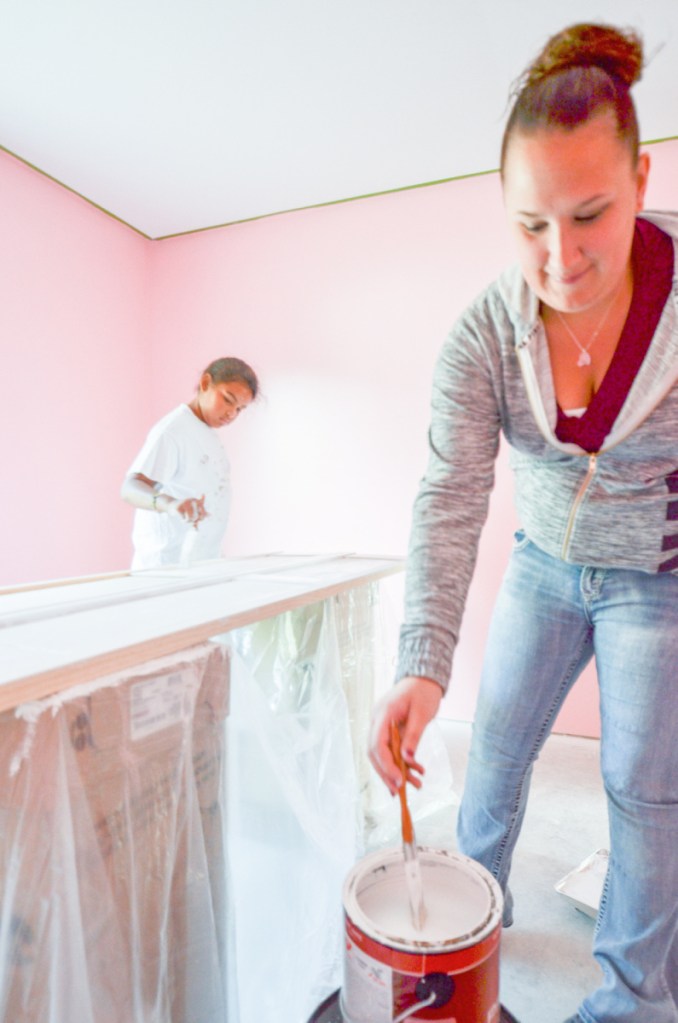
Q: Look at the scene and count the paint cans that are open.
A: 1